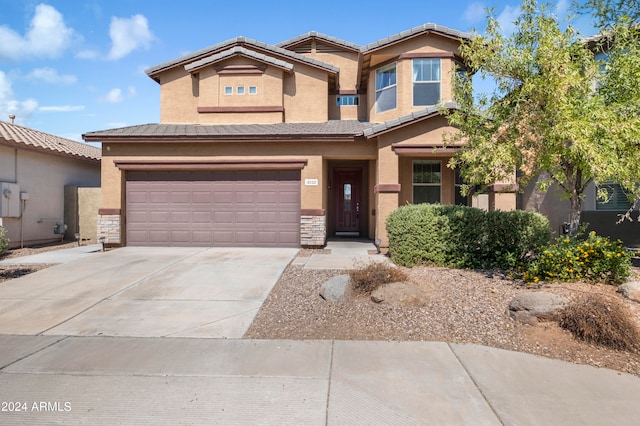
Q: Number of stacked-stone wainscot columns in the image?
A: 2